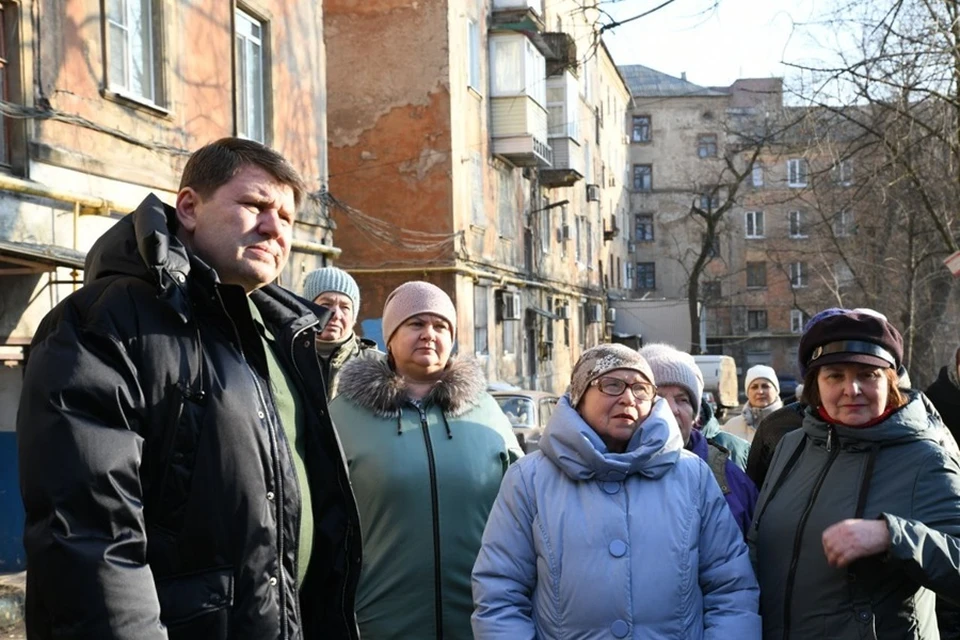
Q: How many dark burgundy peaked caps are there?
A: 1